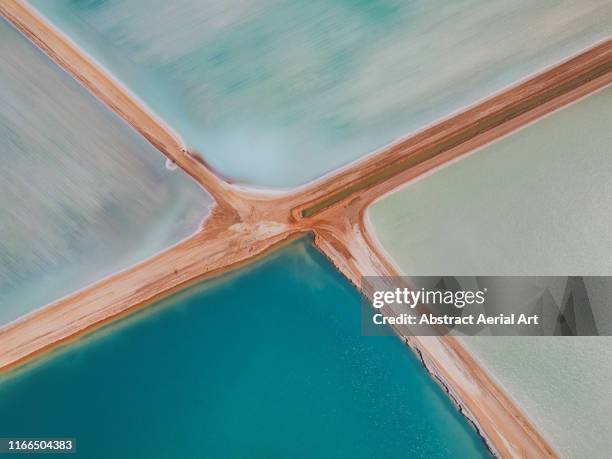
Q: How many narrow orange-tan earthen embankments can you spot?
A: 4